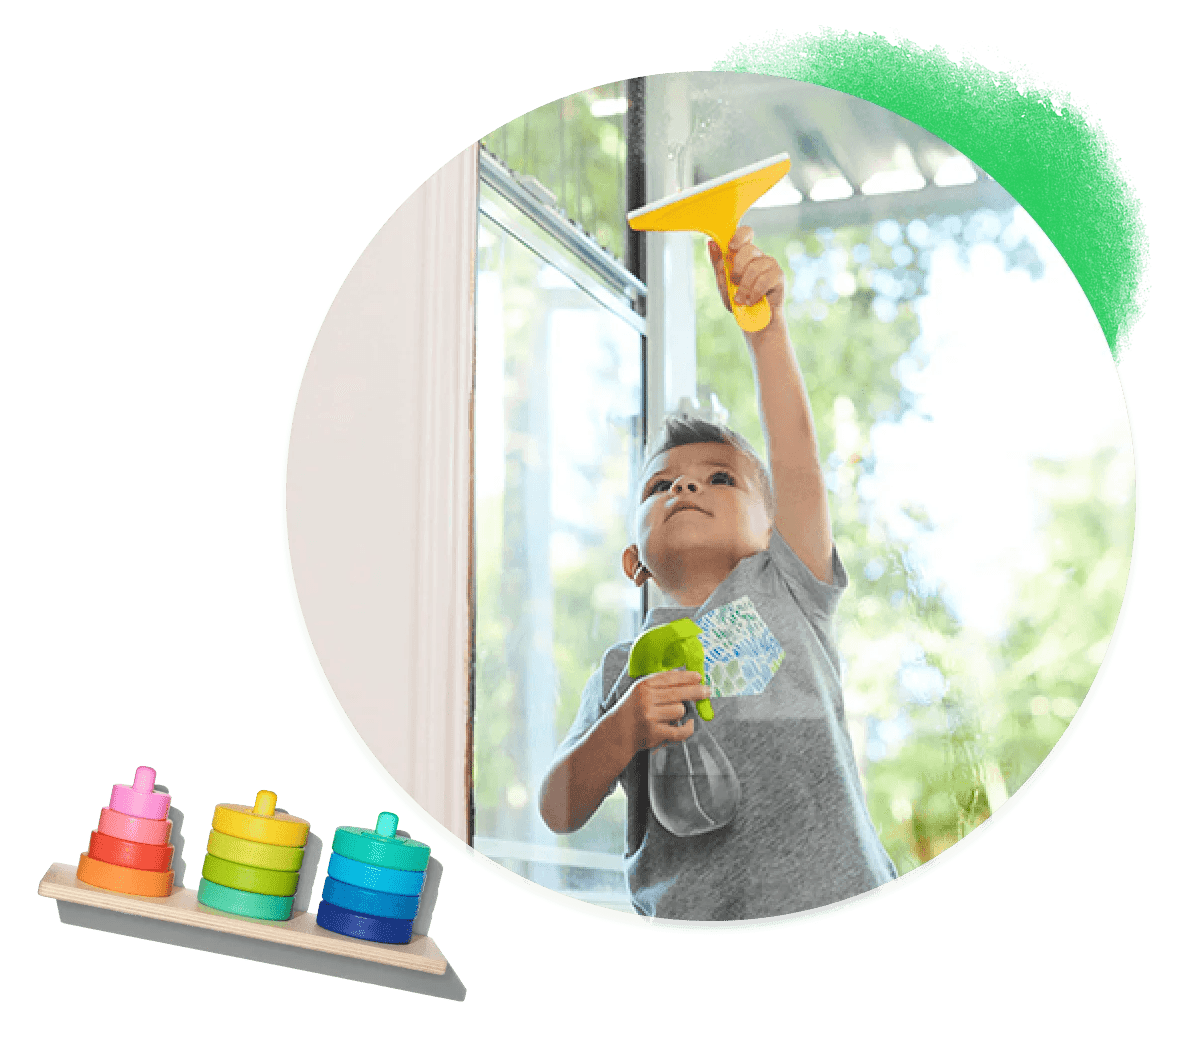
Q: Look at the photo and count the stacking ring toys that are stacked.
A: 12